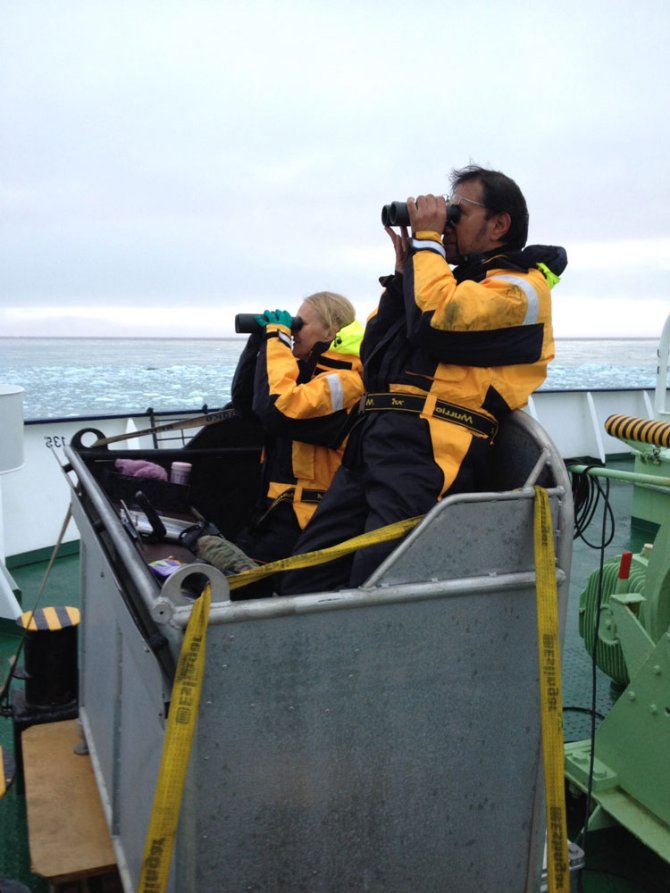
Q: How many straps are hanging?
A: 2